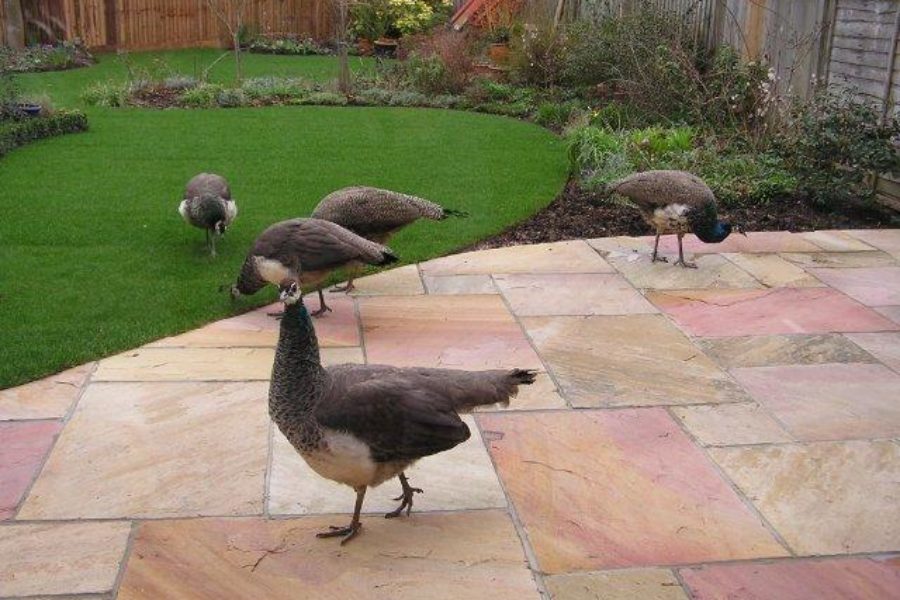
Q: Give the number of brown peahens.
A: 5